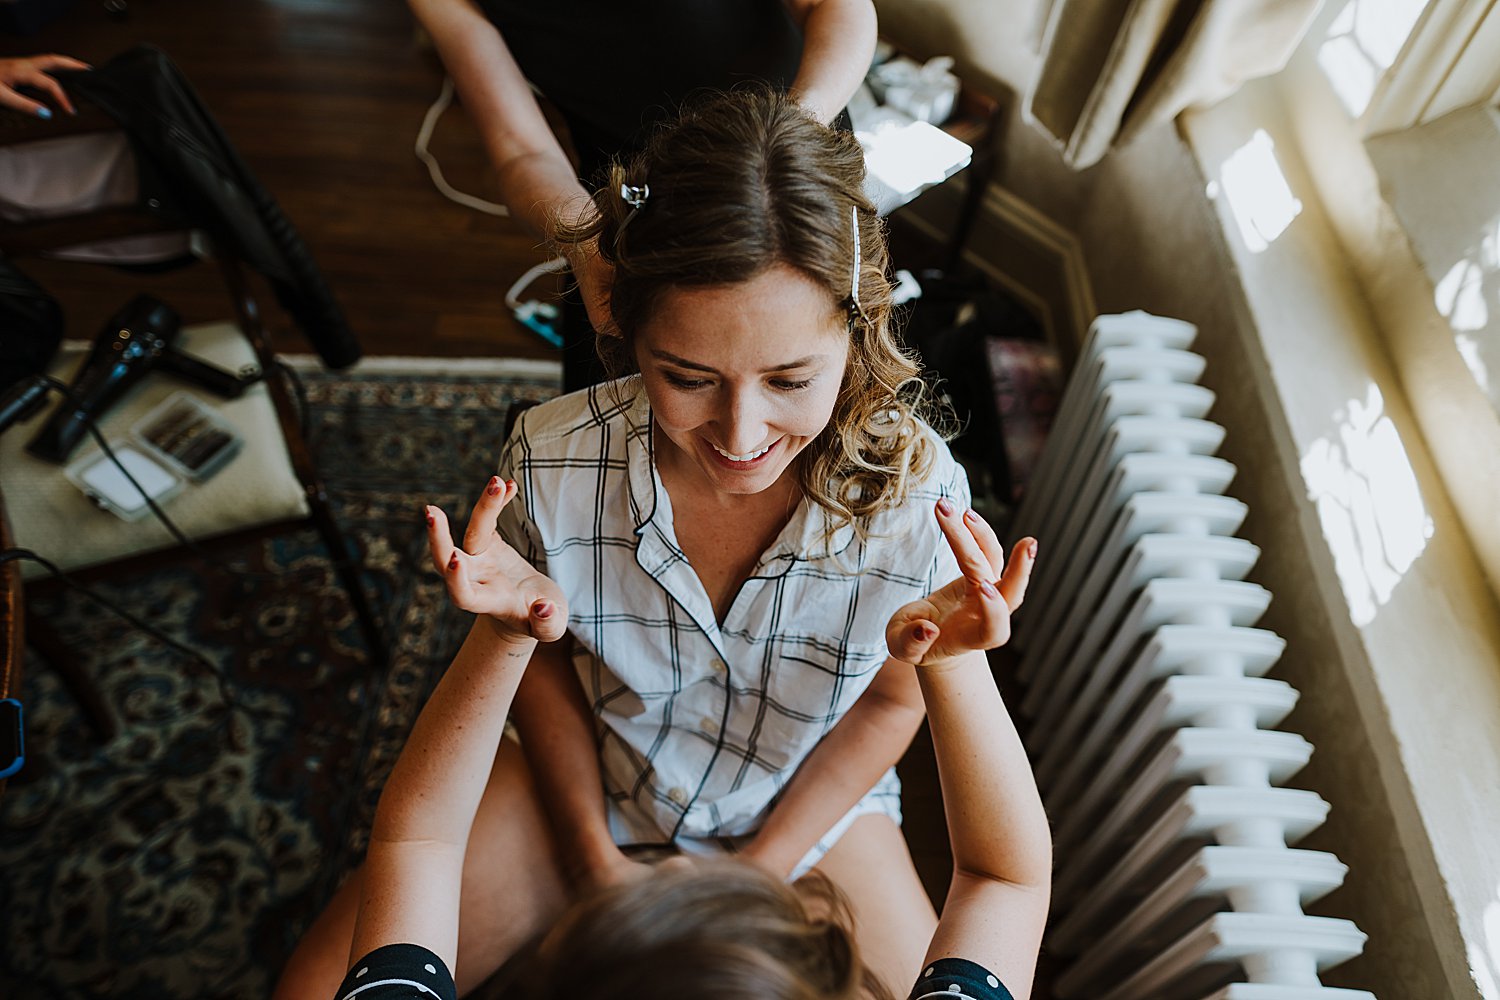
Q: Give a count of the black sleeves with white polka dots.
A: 2